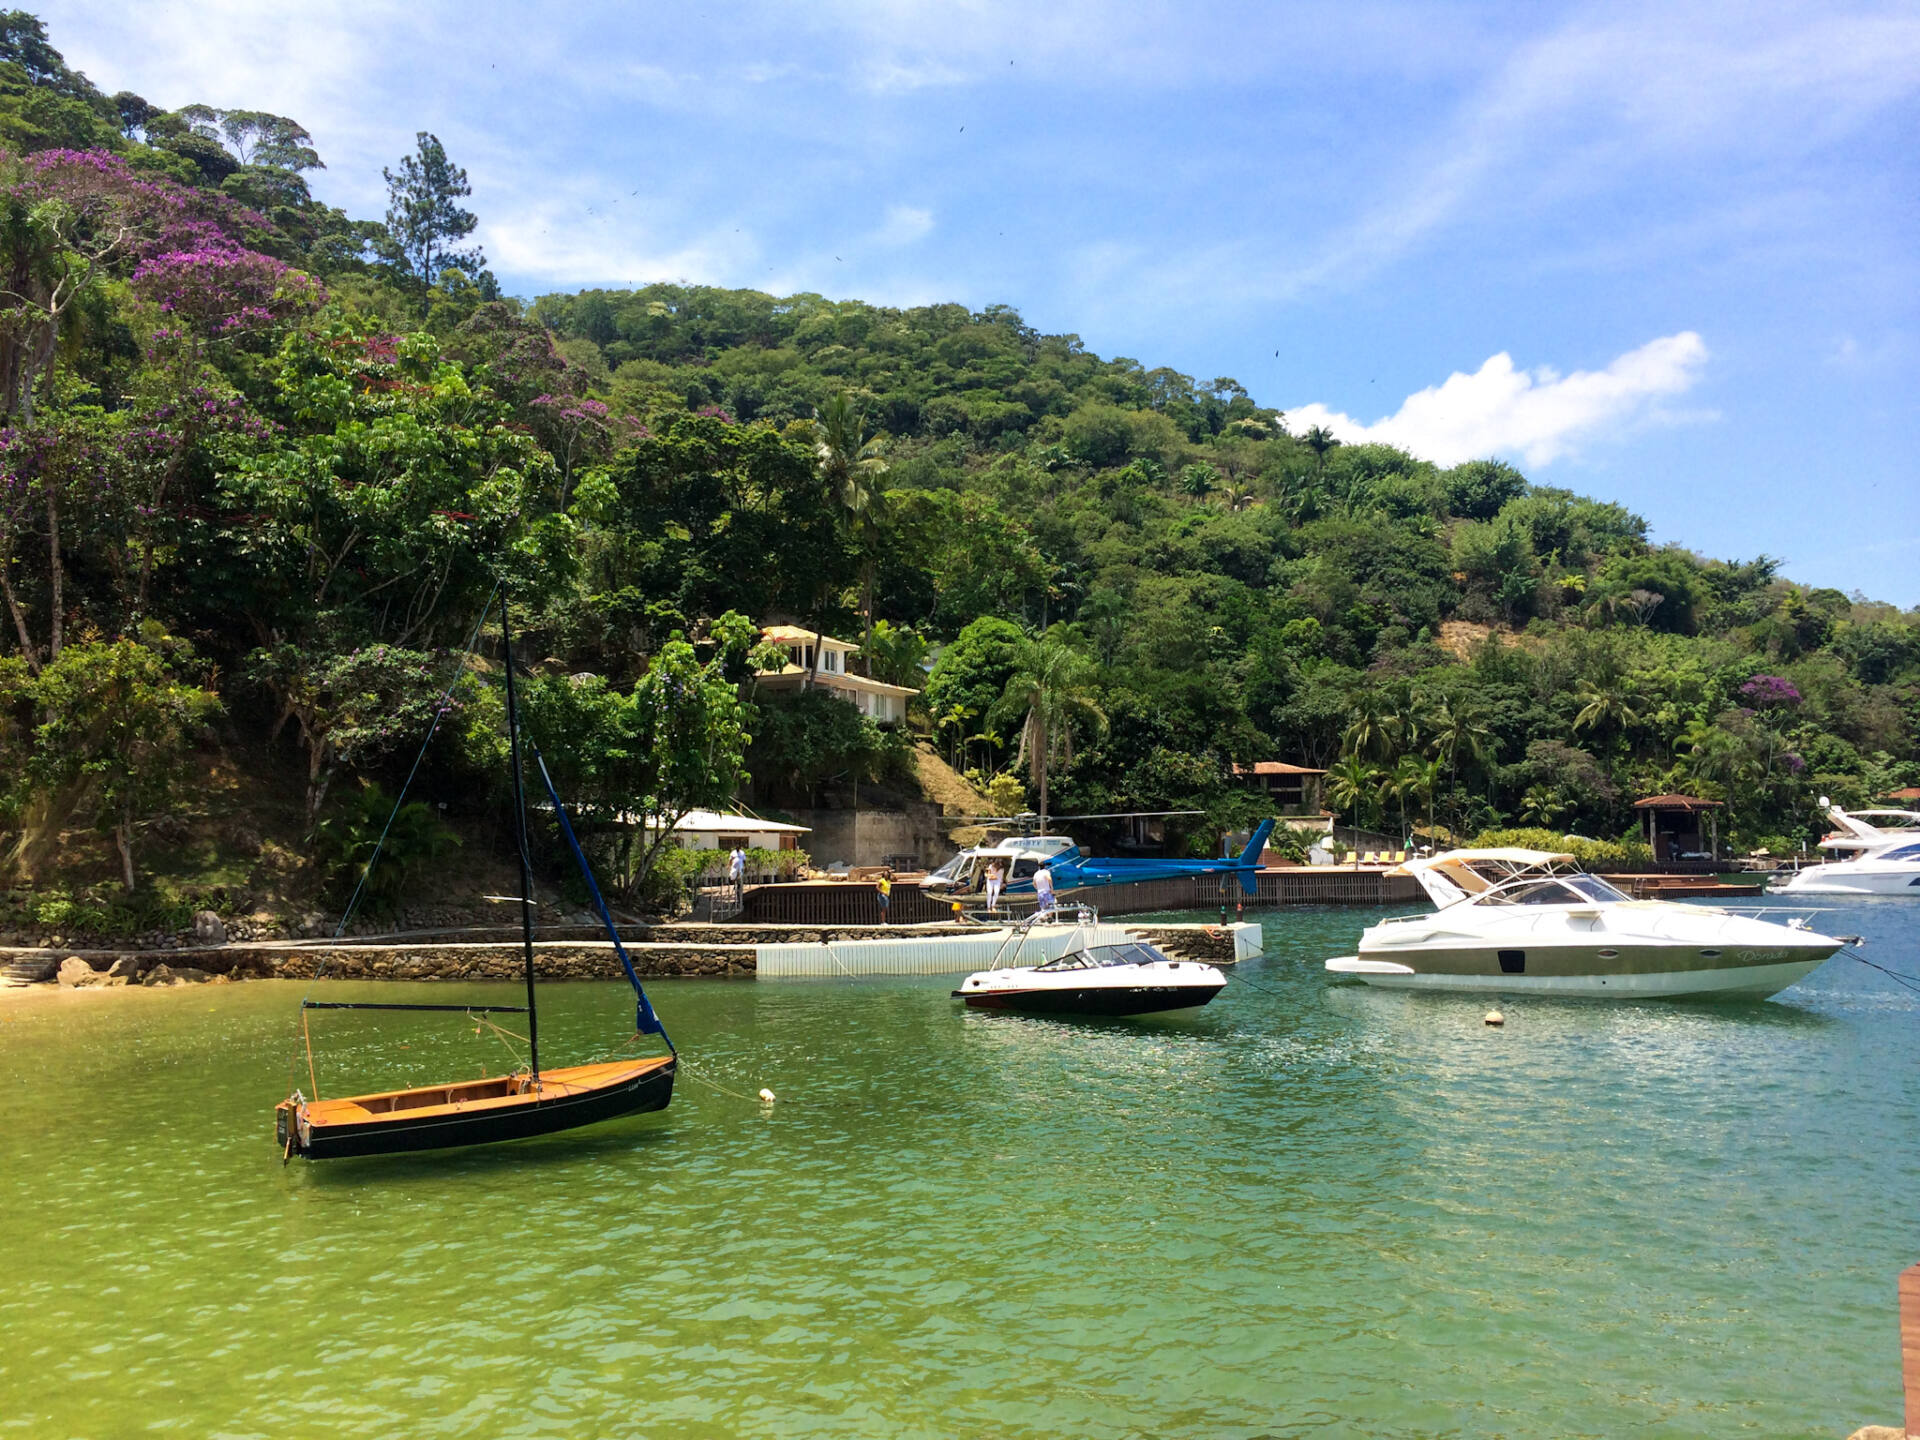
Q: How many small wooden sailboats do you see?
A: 1